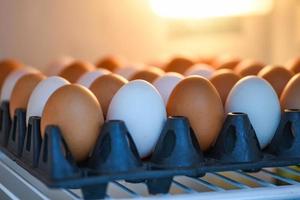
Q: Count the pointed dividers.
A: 8